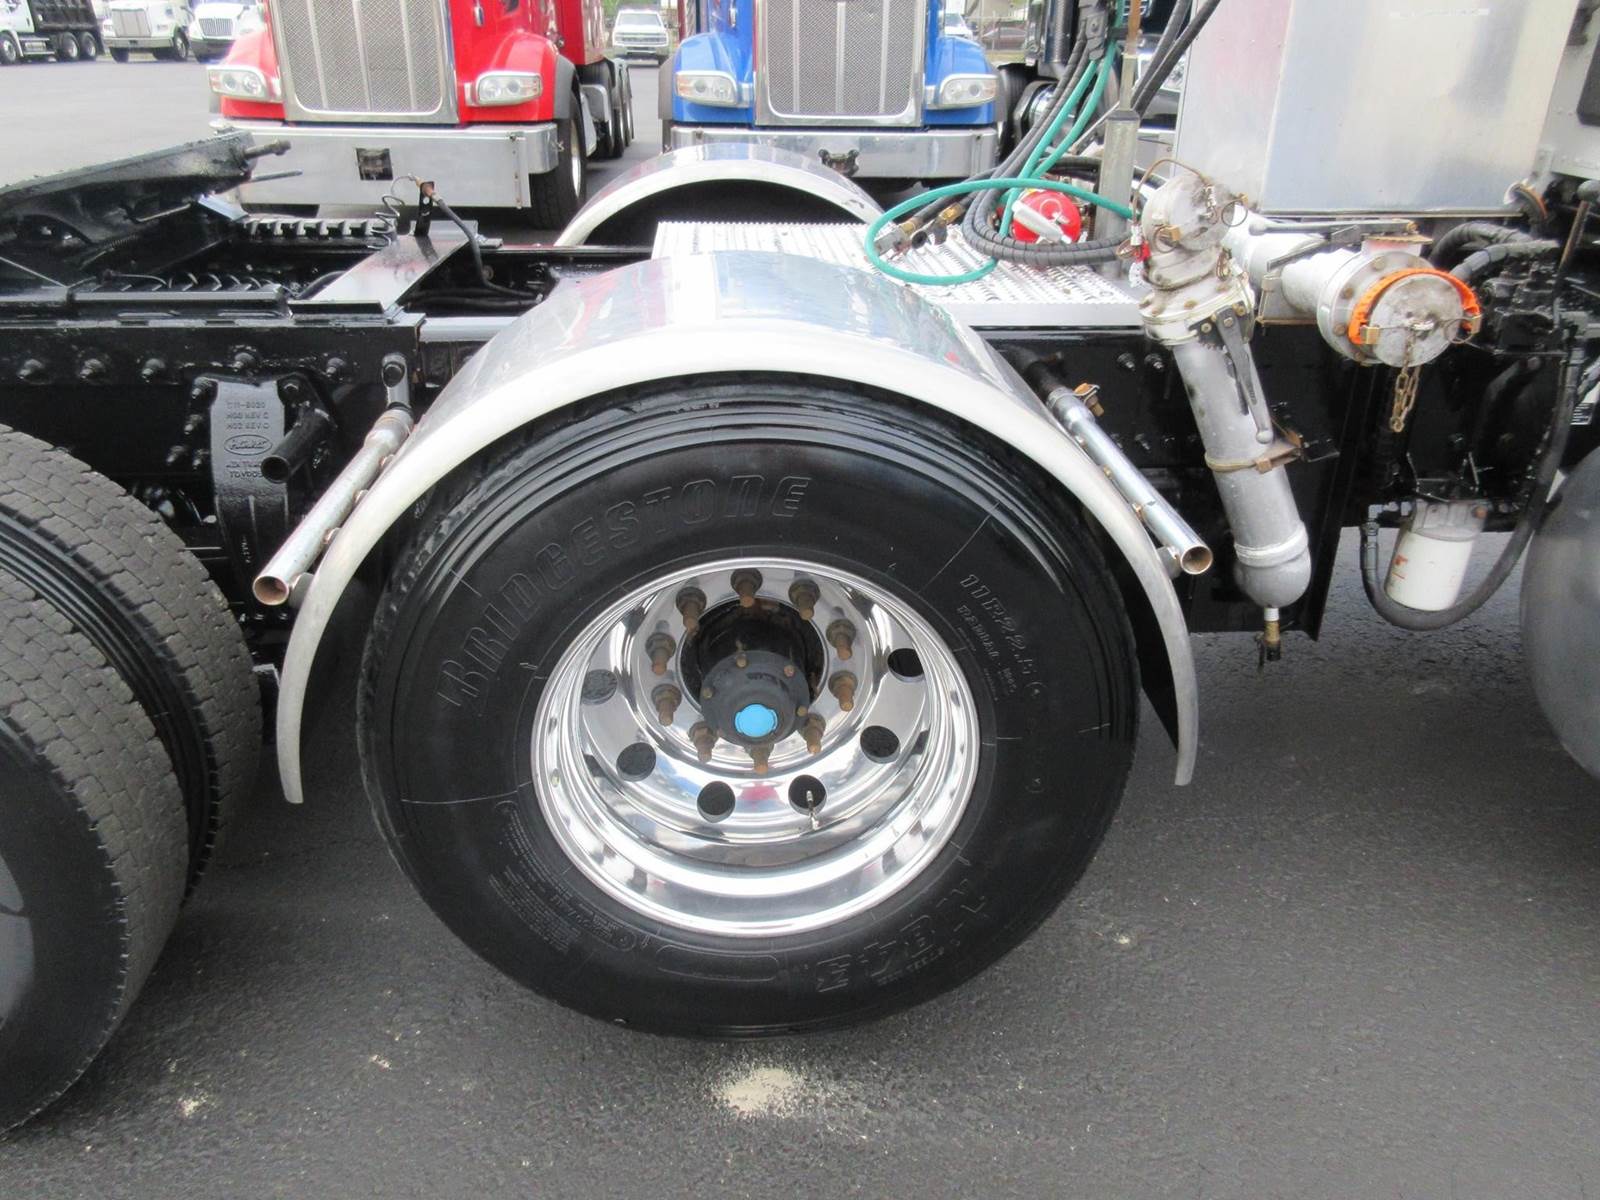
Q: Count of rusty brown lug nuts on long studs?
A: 10